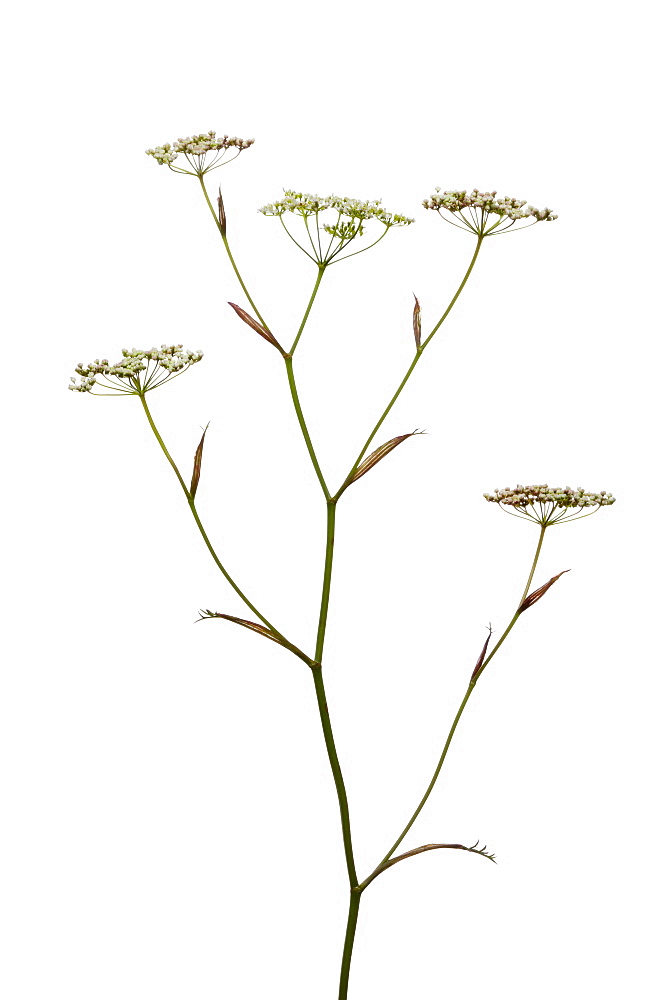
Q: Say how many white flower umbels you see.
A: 5